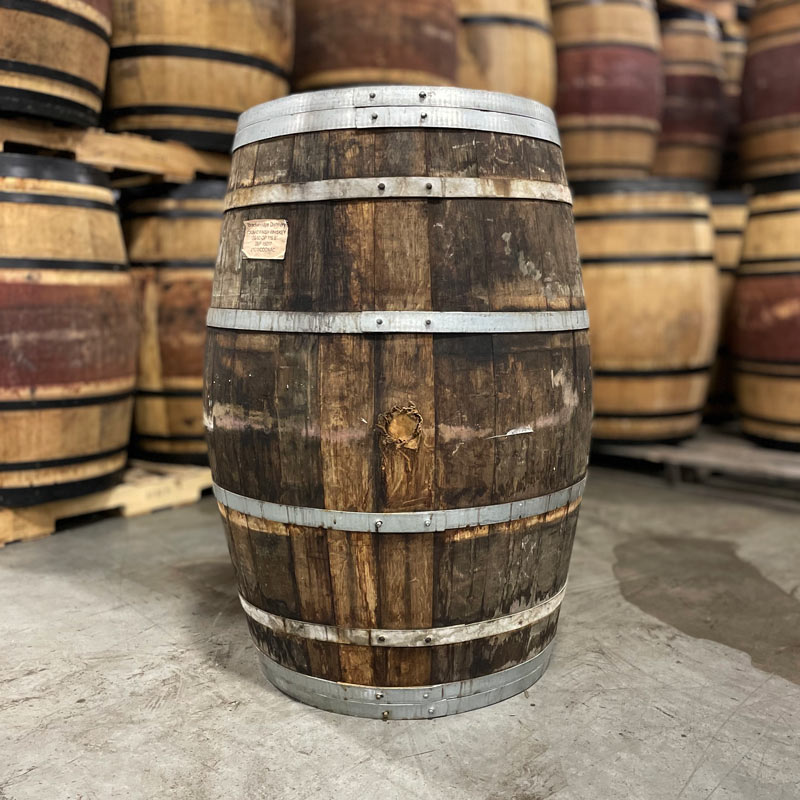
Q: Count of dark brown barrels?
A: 1